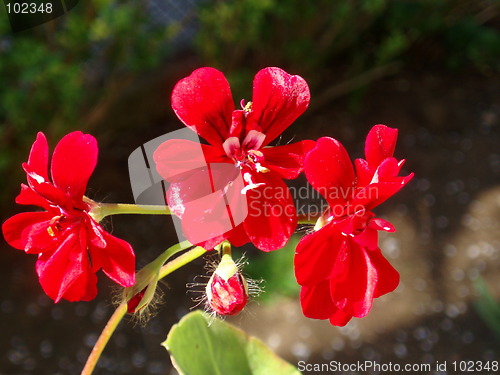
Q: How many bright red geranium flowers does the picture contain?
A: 3